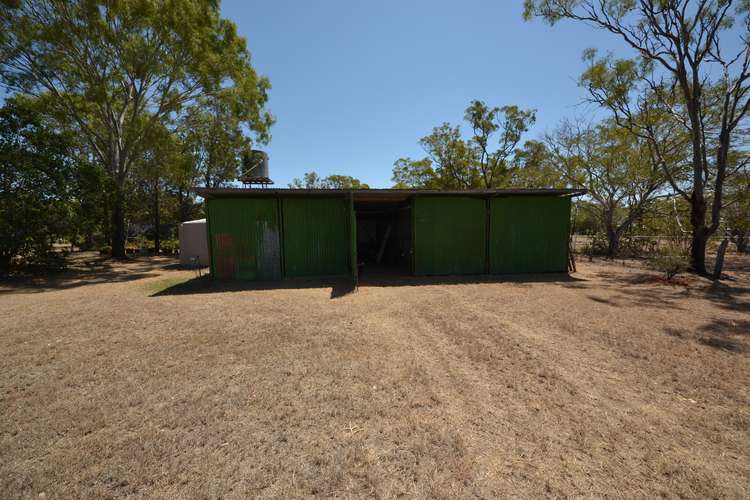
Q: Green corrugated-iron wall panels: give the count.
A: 4